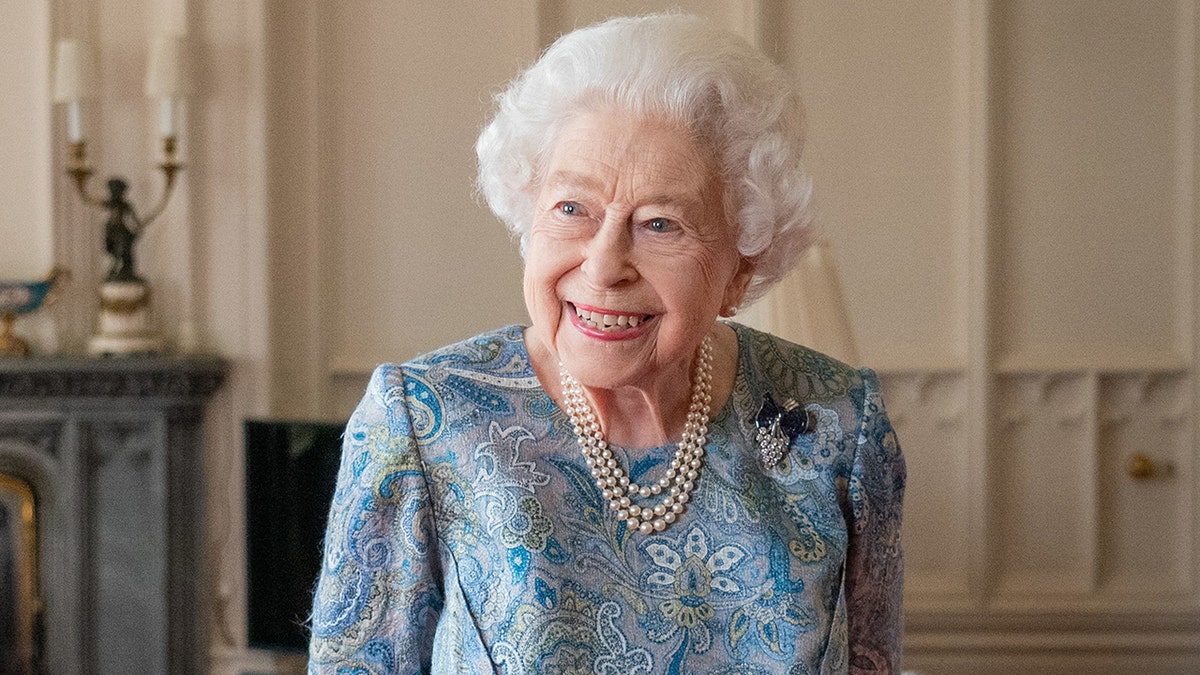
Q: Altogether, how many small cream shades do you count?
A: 2